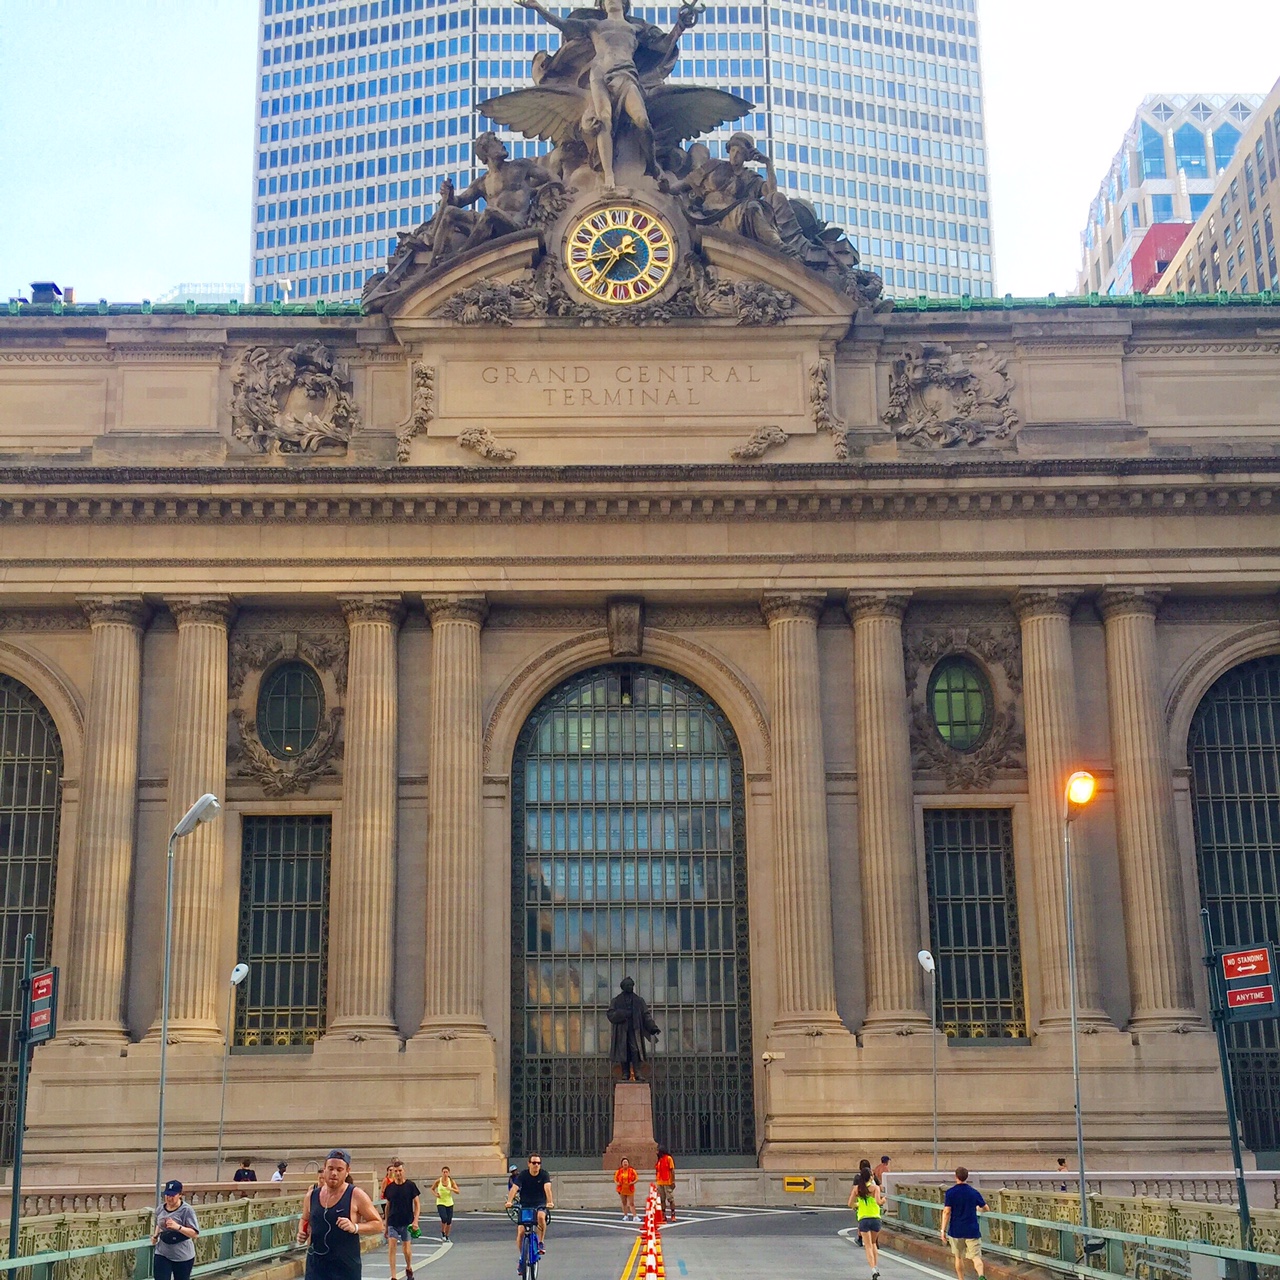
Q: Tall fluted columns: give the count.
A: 8